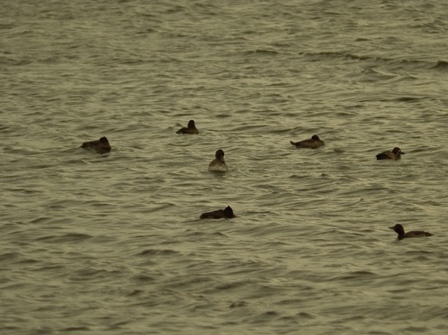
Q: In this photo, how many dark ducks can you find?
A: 7